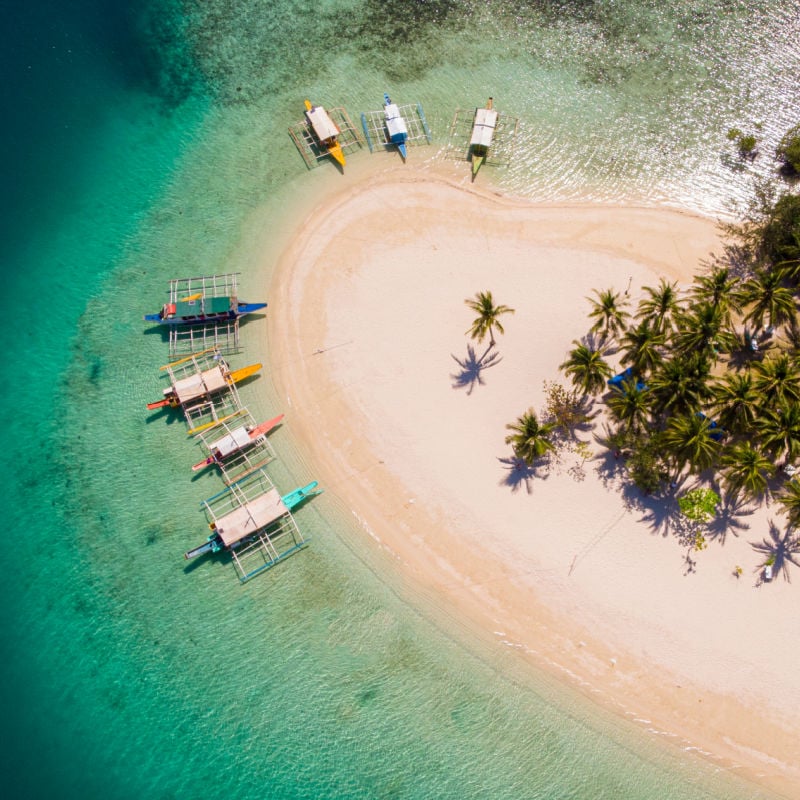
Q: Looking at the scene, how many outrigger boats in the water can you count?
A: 7